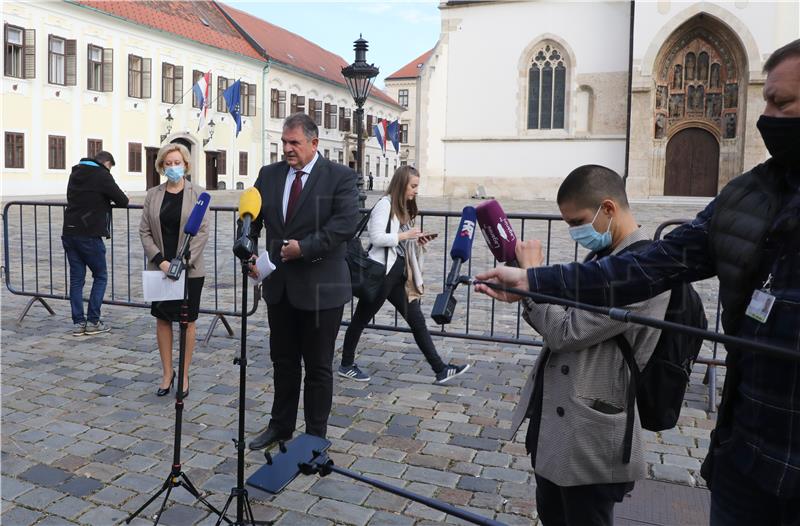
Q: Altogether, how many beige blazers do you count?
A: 1